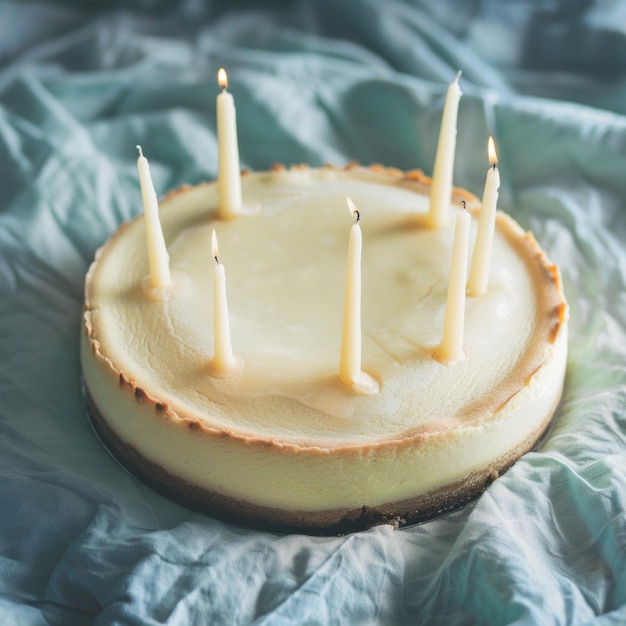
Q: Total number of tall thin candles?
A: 7